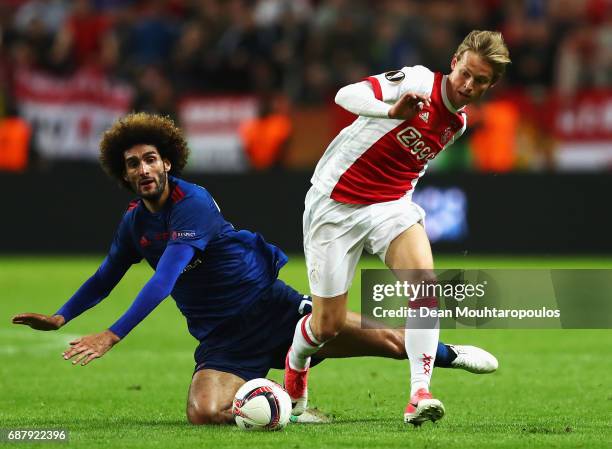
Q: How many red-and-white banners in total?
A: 3